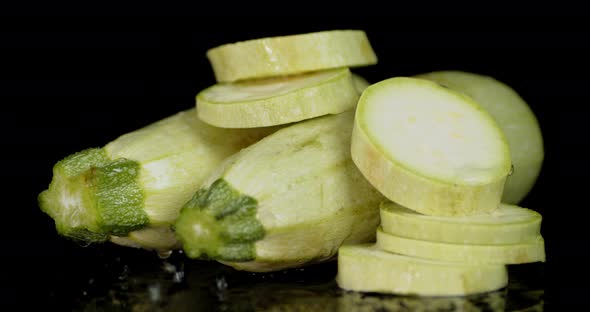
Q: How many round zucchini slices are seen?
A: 6